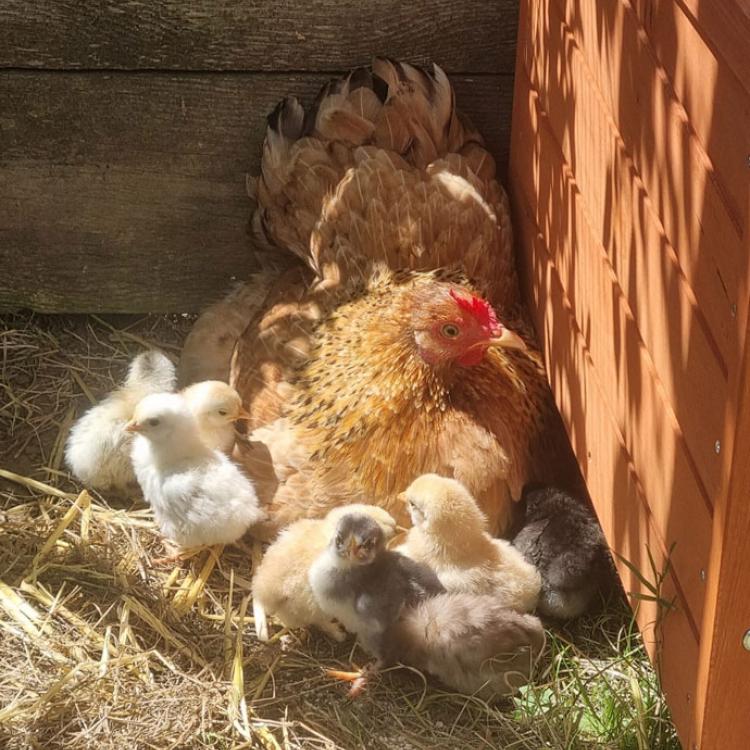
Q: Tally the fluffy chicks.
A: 8